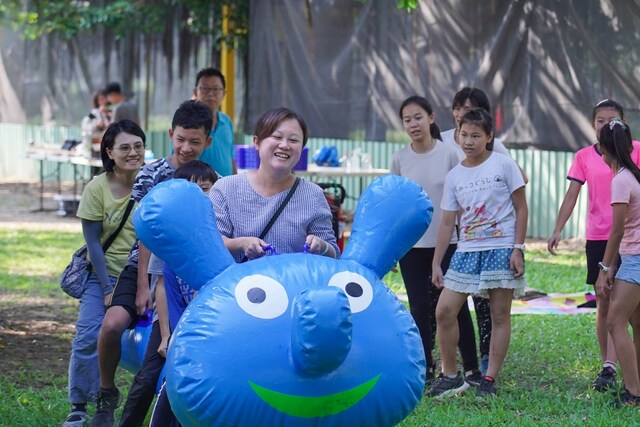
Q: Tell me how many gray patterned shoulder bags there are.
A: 1